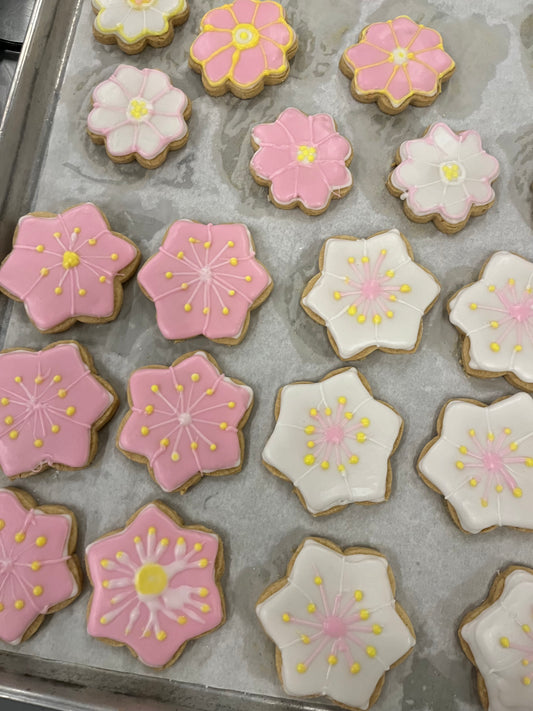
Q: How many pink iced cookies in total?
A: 9